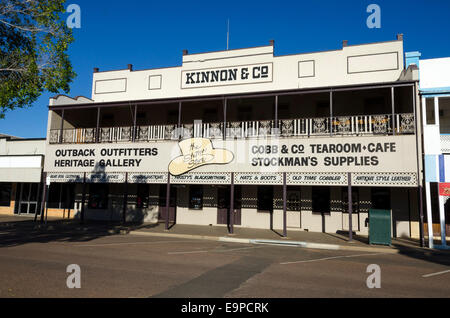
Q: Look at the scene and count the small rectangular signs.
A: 7